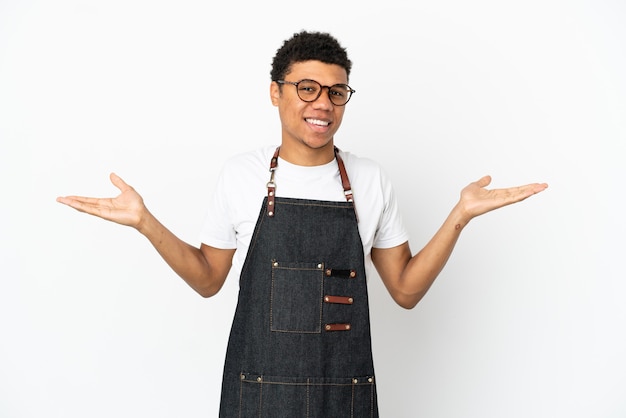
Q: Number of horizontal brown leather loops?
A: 2